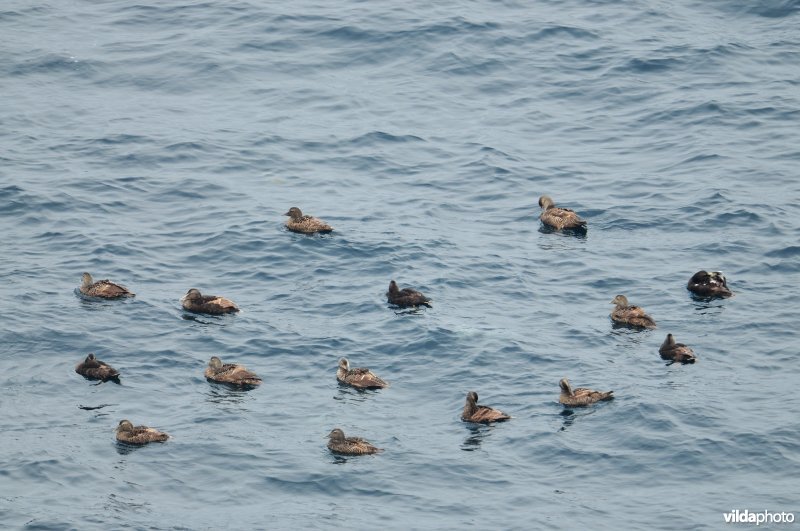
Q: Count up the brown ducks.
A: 14